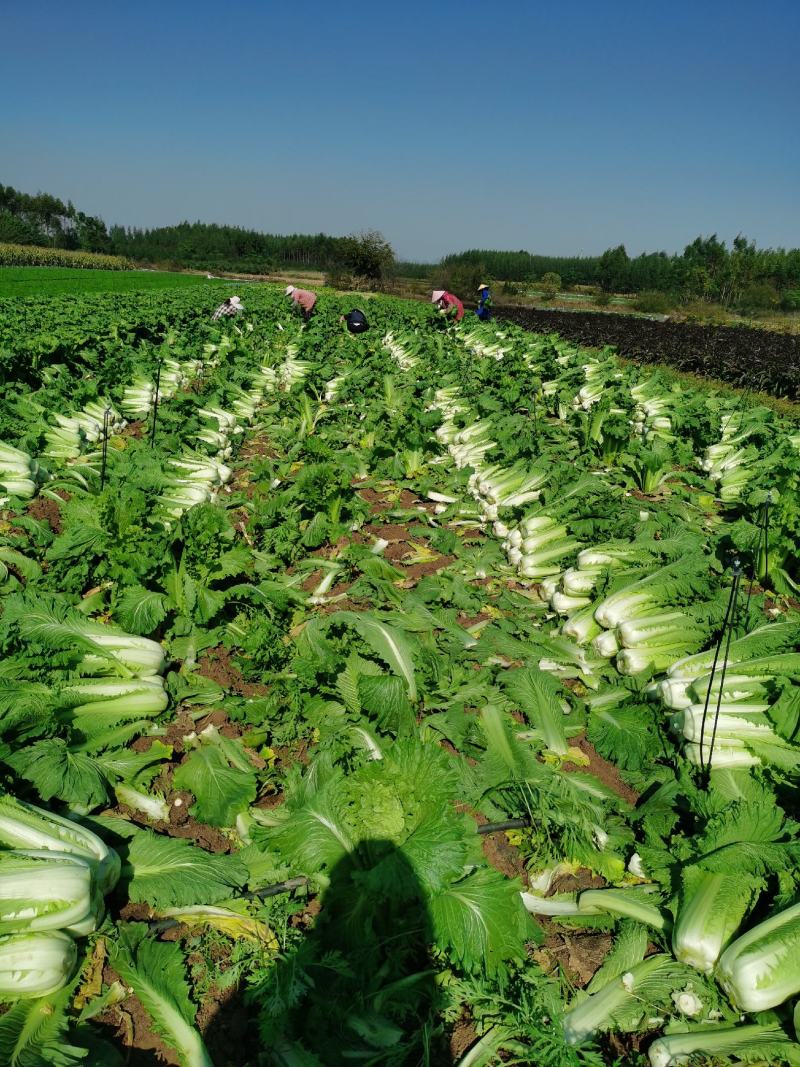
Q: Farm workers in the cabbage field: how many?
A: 5